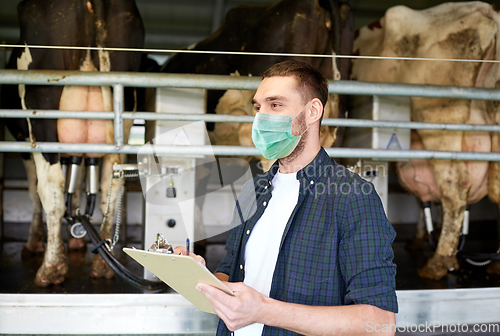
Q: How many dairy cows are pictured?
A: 3